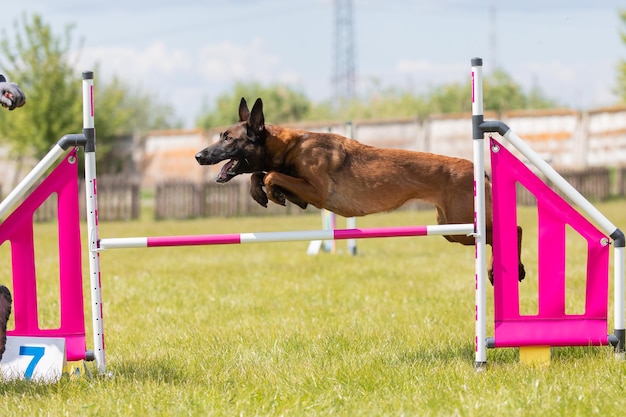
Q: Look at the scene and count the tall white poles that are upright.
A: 2